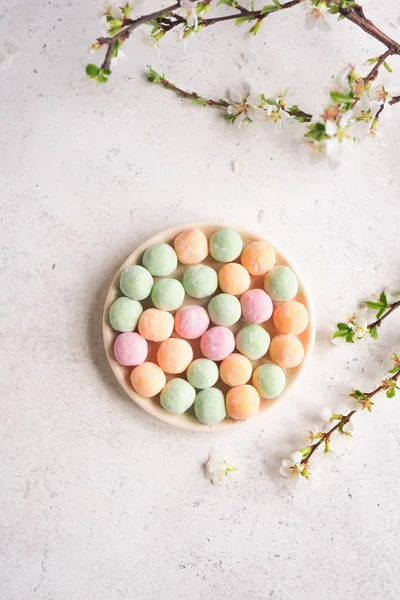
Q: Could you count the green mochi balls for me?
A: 13